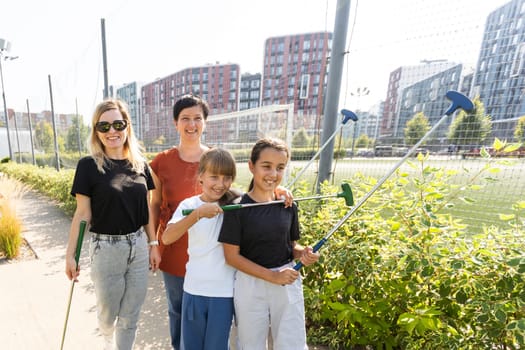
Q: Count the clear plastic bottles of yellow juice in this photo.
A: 0